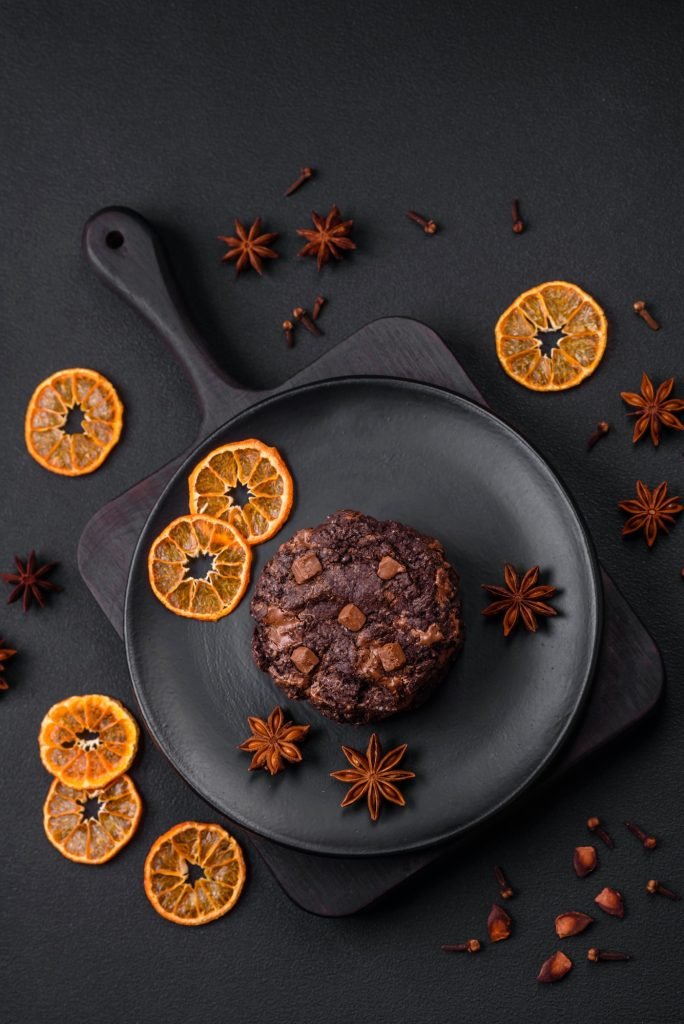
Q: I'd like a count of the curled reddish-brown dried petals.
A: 5